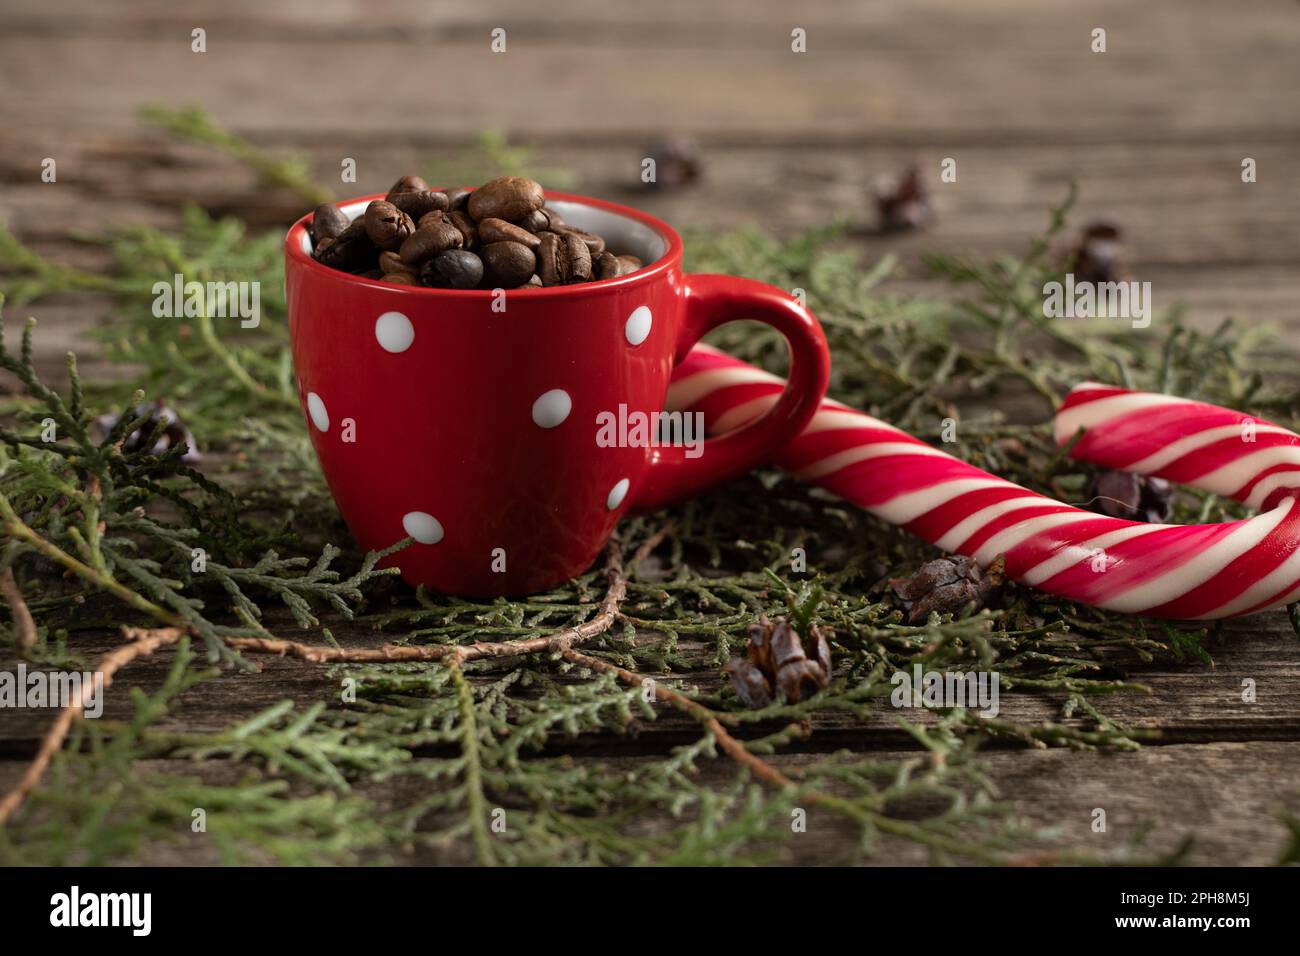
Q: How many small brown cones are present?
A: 7